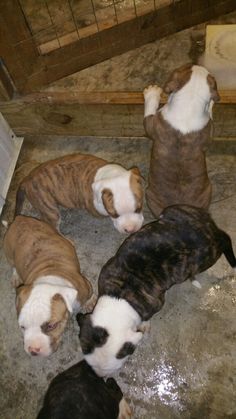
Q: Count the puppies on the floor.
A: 5